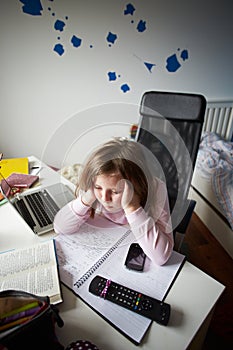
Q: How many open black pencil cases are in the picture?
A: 1